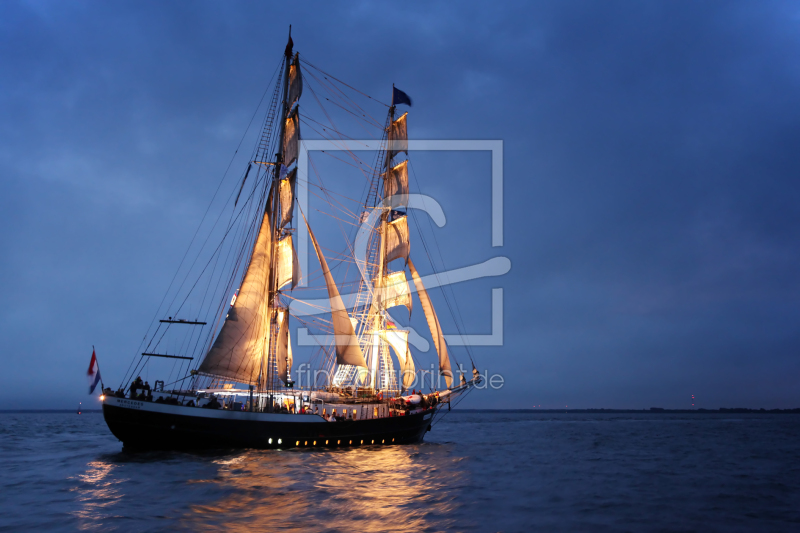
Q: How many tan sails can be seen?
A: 13